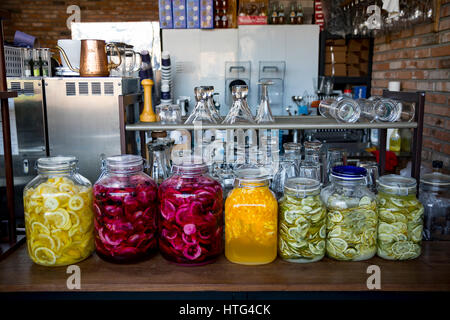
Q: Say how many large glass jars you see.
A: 7